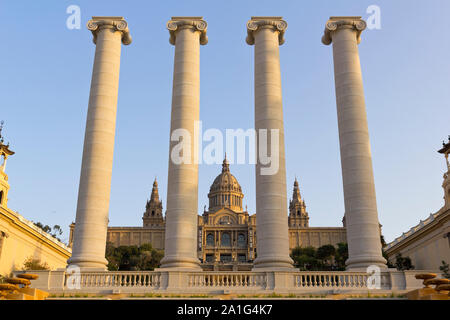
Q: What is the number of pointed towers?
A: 2